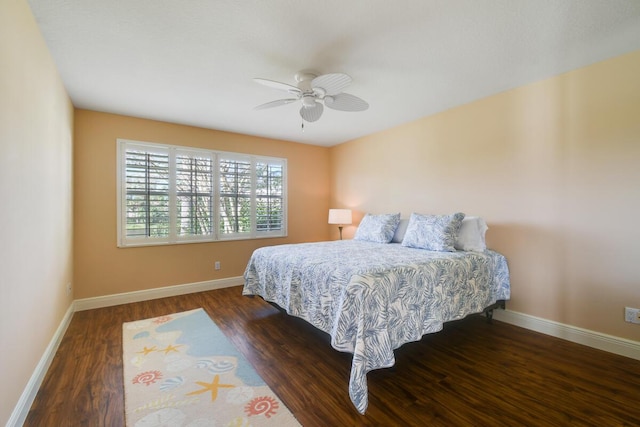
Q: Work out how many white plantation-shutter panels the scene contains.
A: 4